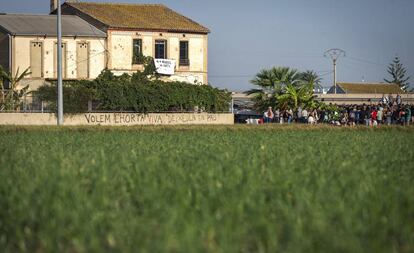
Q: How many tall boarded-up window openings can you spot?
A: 3